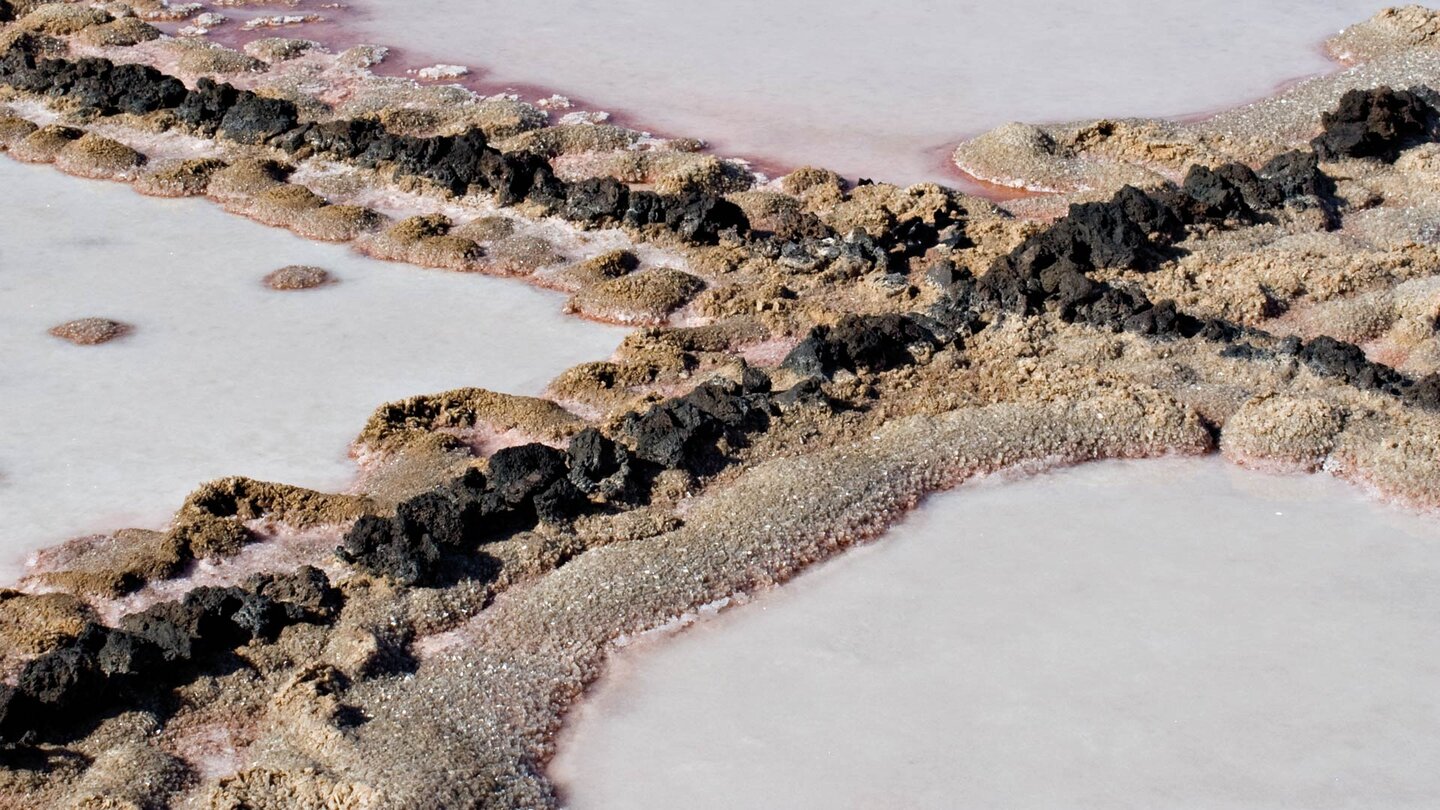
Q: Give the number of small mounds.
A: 2